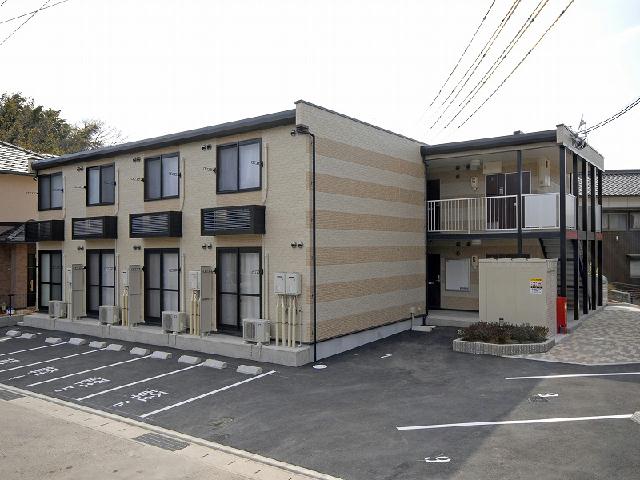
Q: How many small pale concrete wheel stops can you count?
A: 11